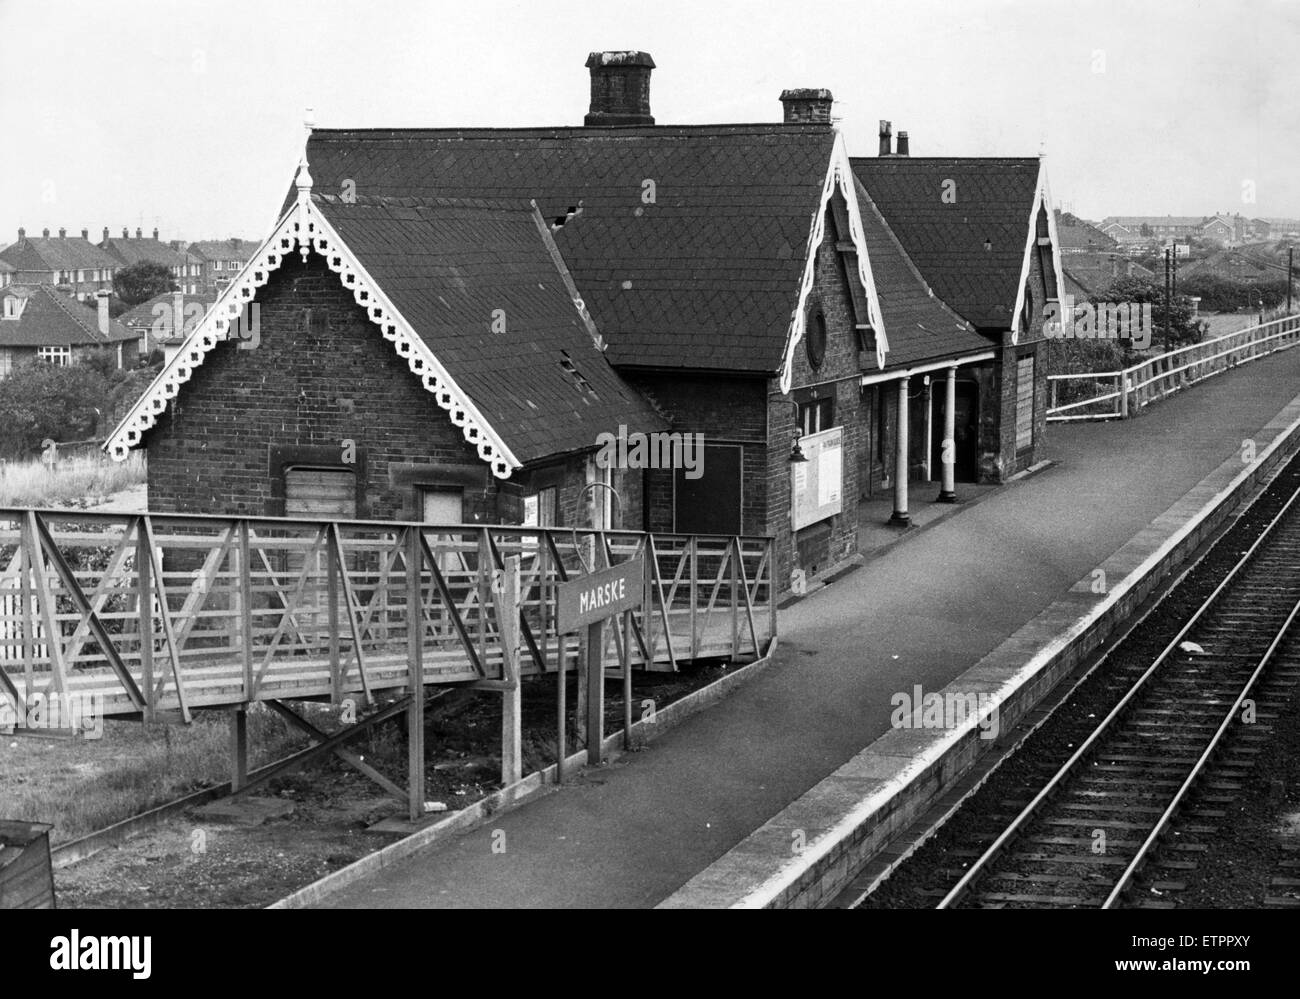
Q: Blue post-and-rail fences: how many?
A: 0